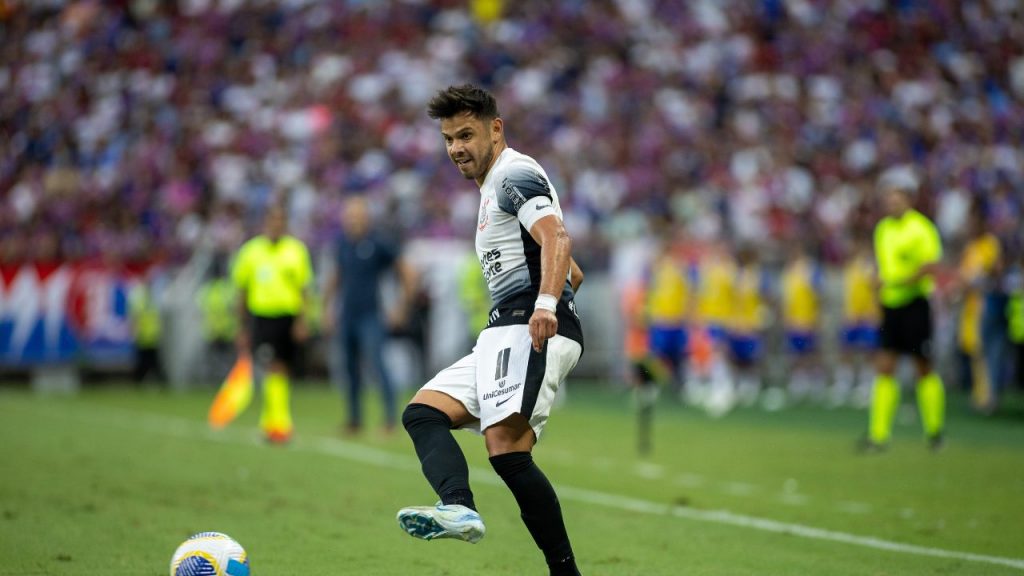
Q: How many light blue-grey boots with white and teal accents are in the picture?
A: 1